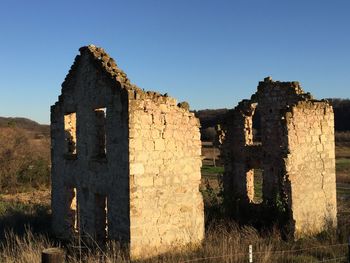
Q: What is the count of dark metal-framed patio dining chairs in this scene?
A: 0